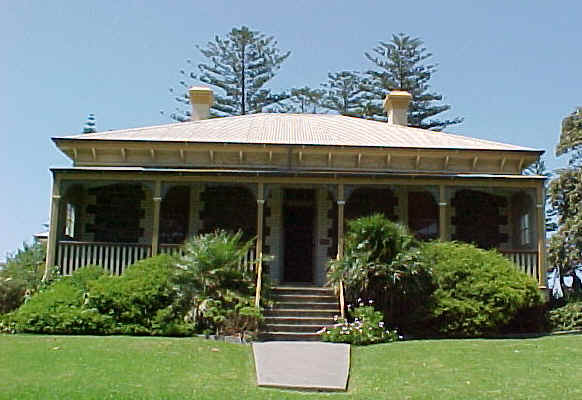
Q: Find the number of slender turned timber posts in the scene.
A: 6